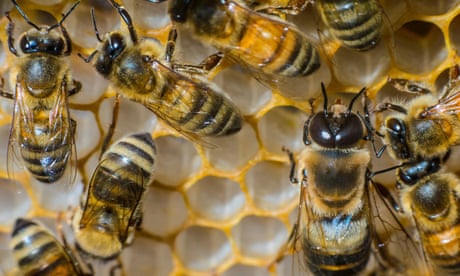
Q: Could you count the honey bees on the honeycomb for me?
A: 9